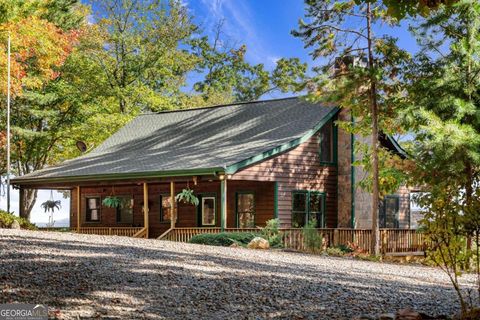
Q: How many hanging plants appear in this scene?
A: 3